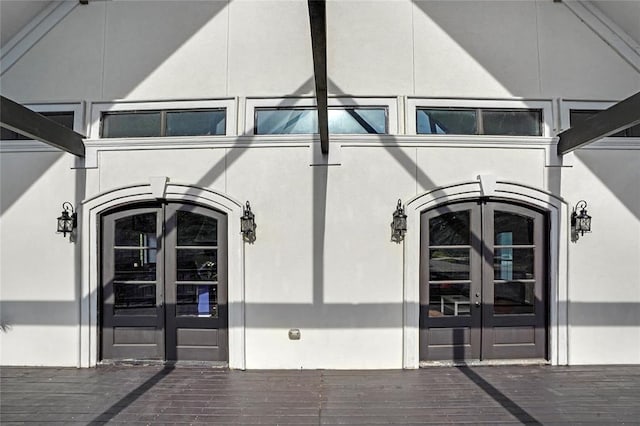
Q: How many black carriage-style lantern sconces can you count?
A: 4